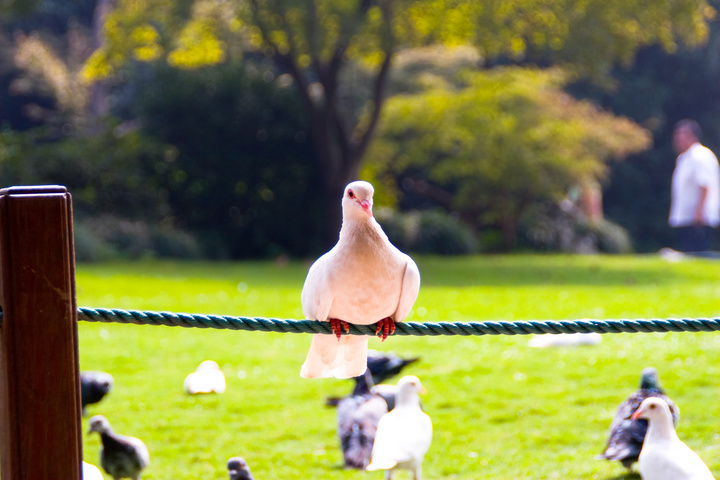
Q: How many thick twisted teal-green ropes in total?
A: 1